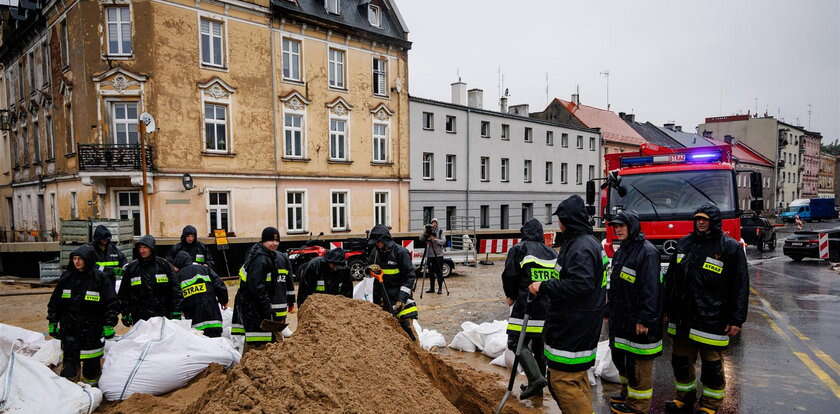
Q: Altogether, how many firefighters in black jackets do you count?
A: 13